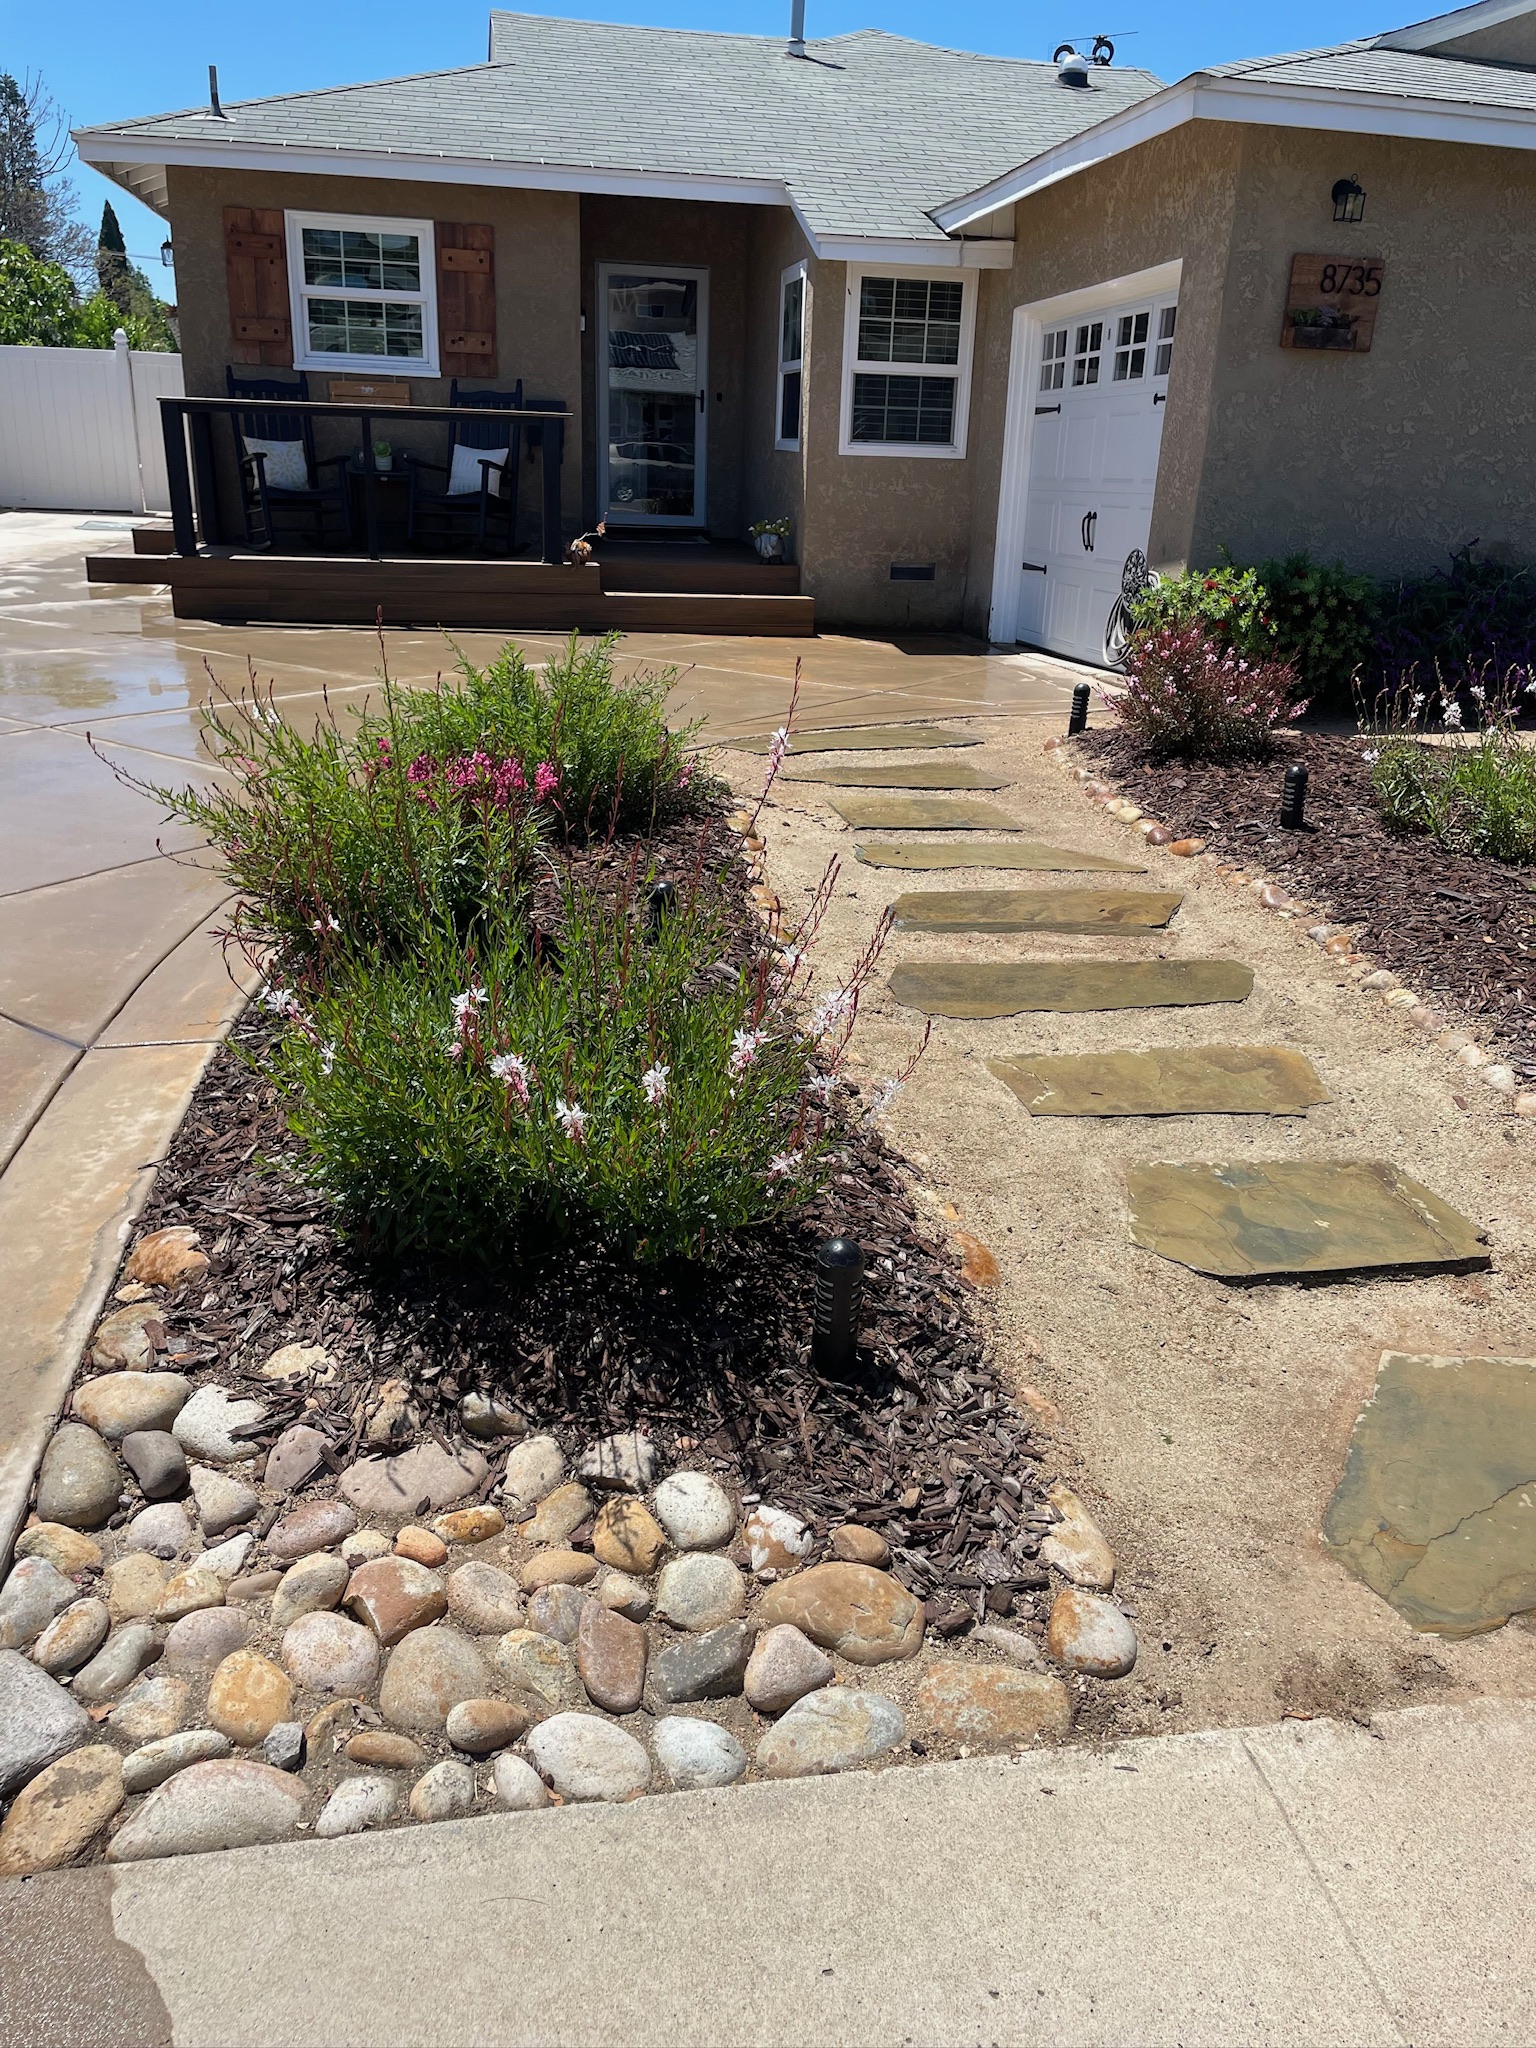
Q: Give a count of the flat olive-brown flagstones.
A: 9